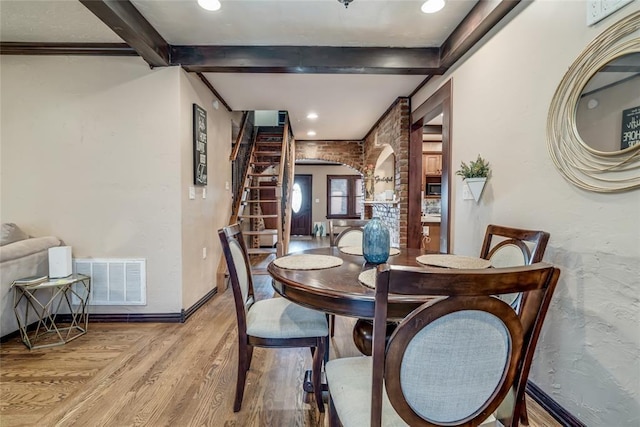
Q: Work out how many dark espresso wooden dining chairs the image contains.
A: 4